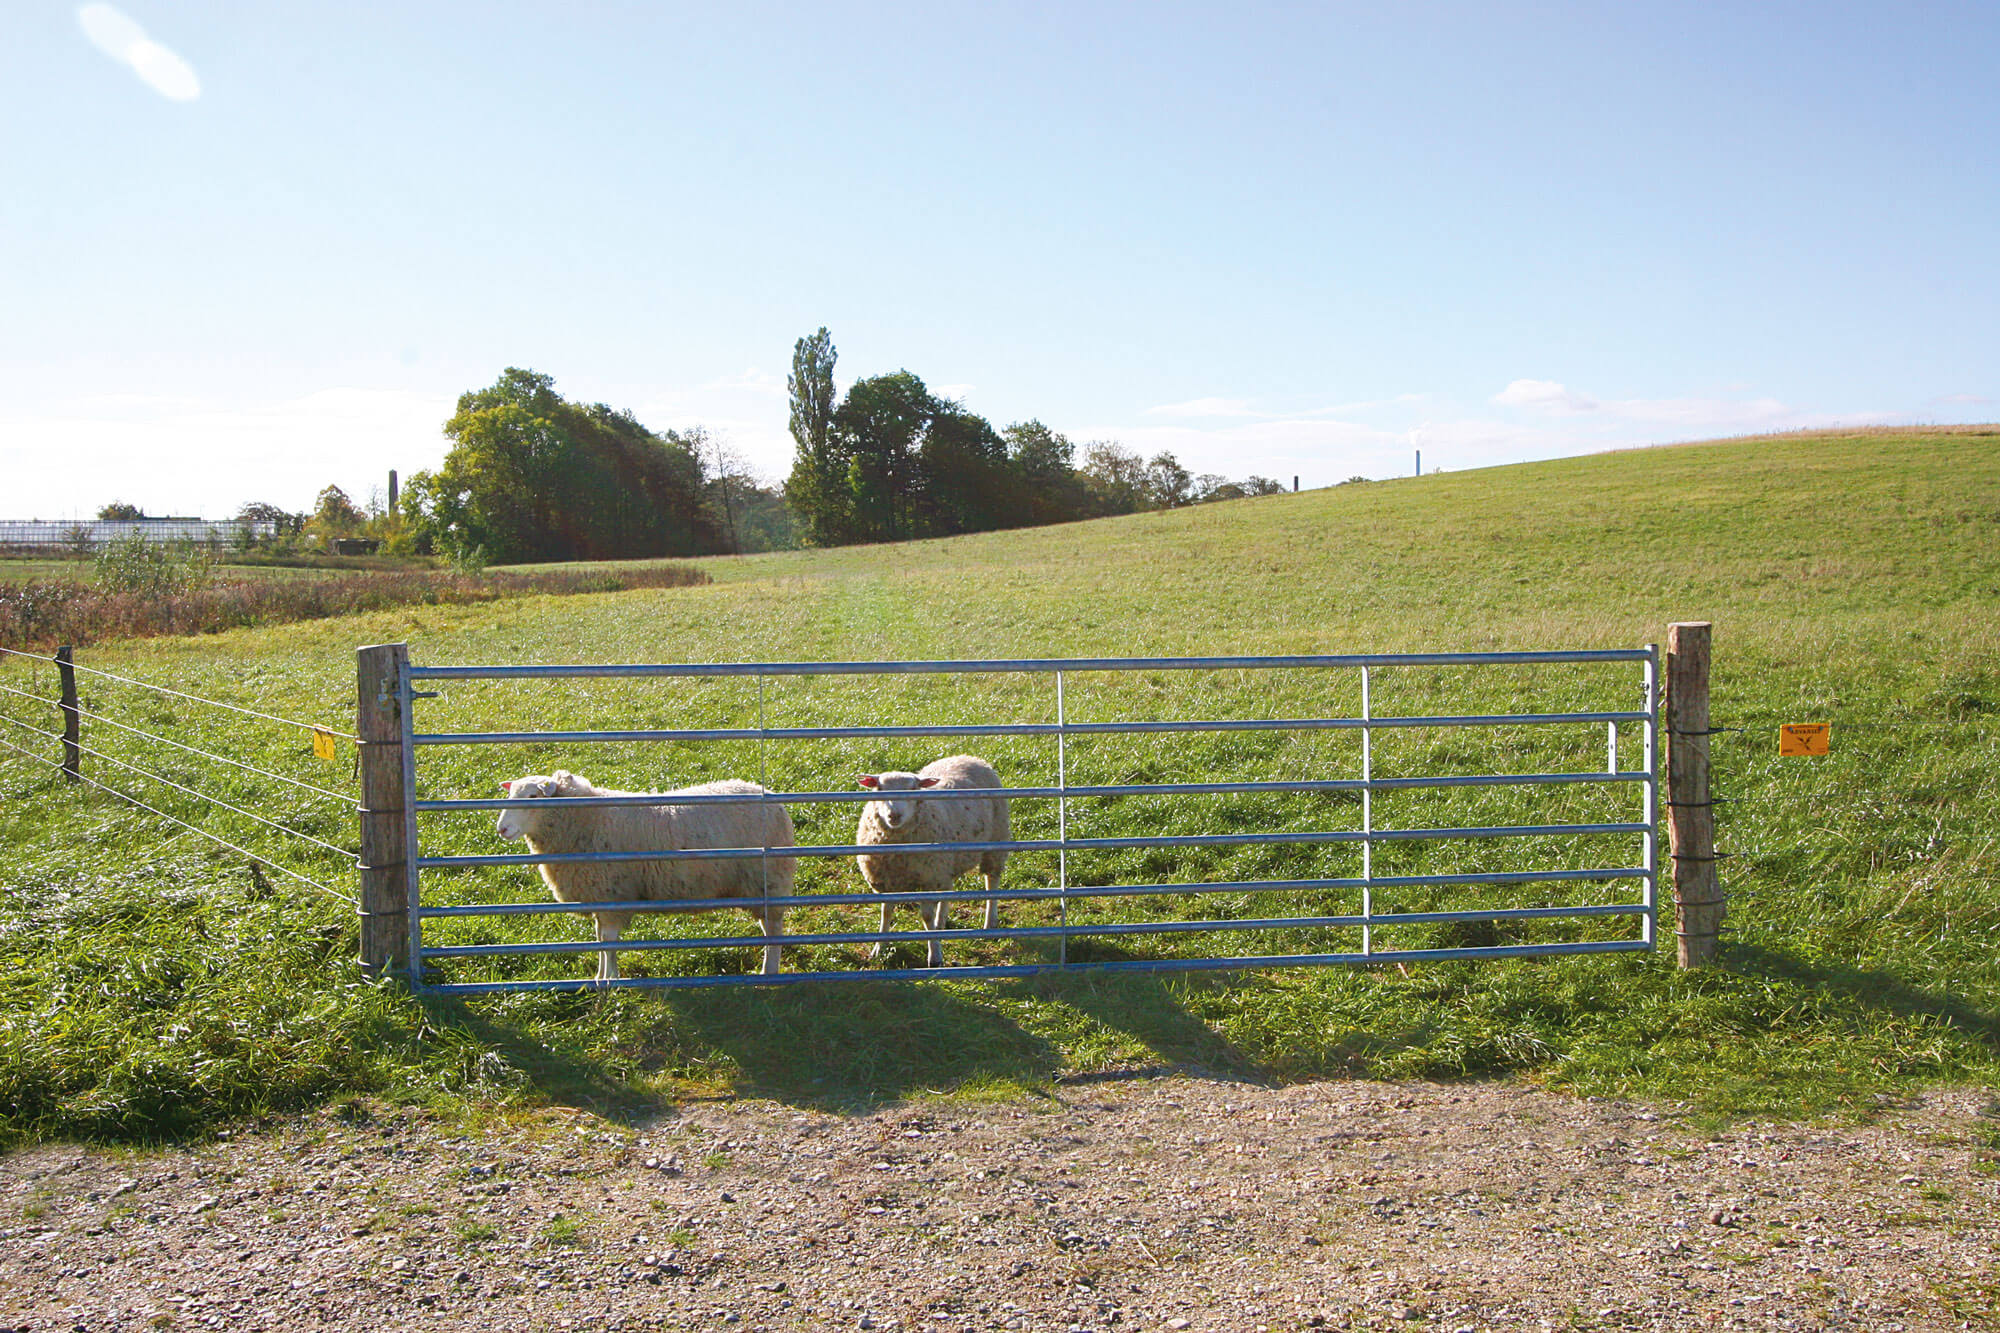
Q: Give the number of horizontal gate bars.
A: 7